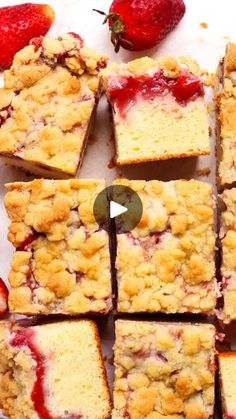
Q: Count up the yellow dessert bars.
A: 9